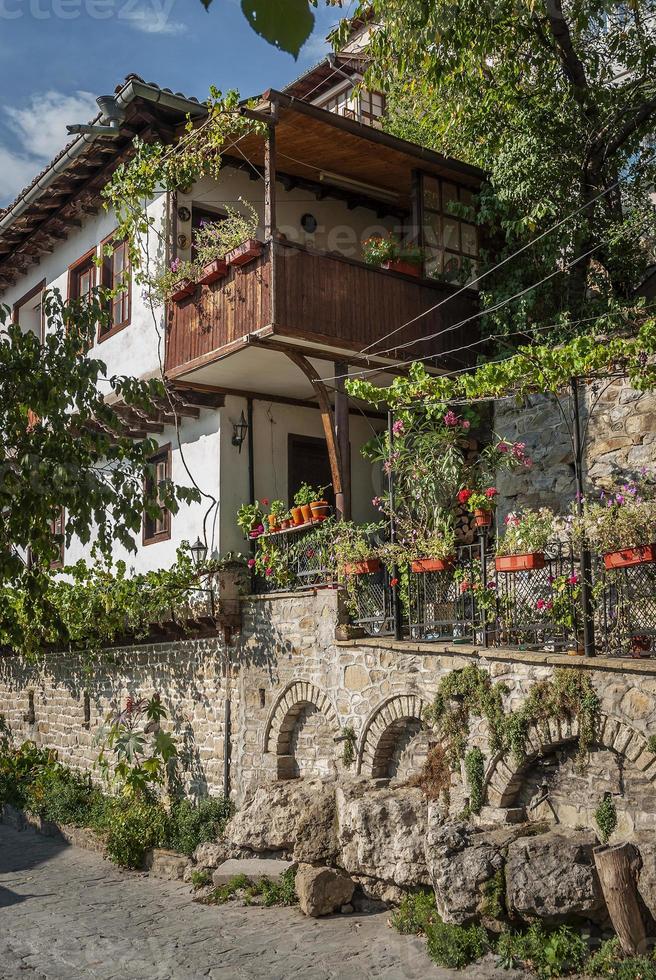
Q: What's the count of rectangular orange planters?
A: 8